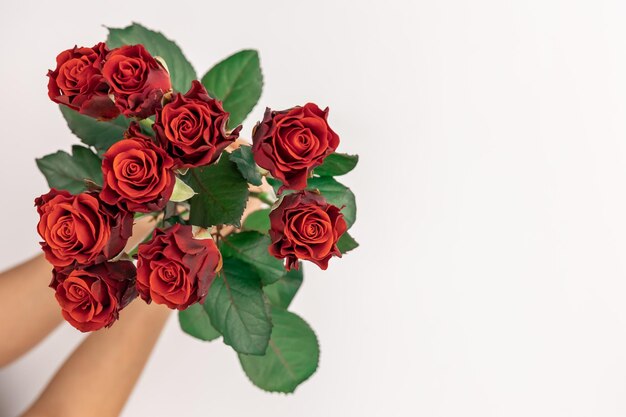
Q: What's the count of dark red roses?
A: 9